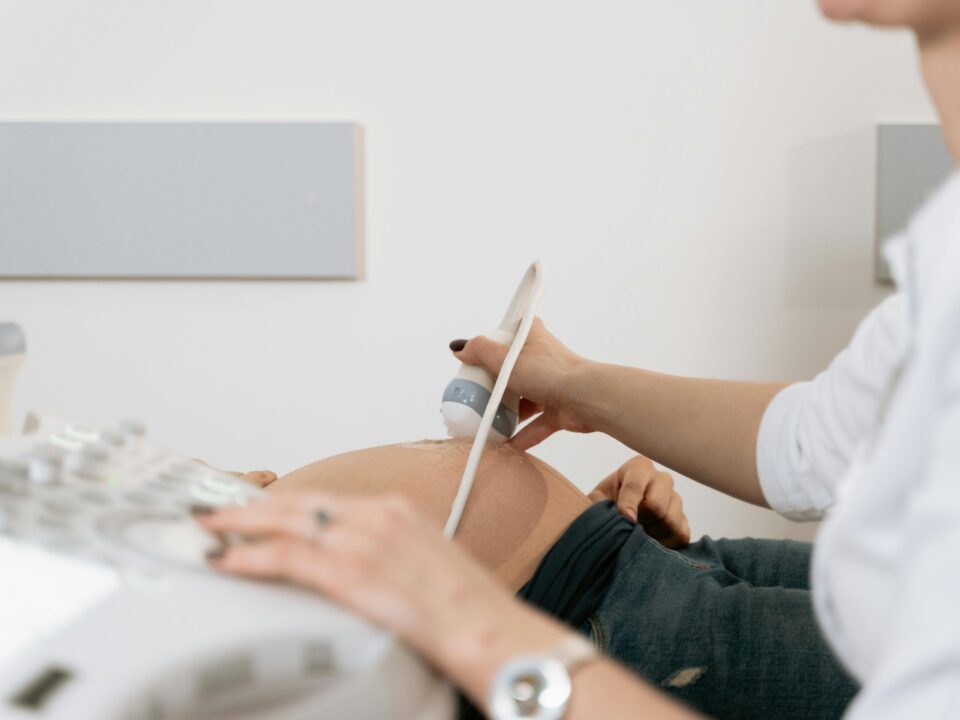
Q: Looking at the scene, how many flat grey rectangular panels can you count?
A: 2